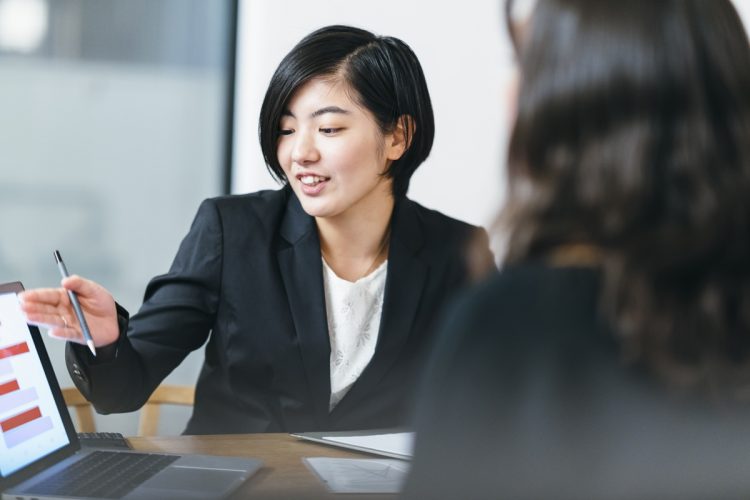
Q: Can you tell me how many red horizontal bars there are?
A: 3